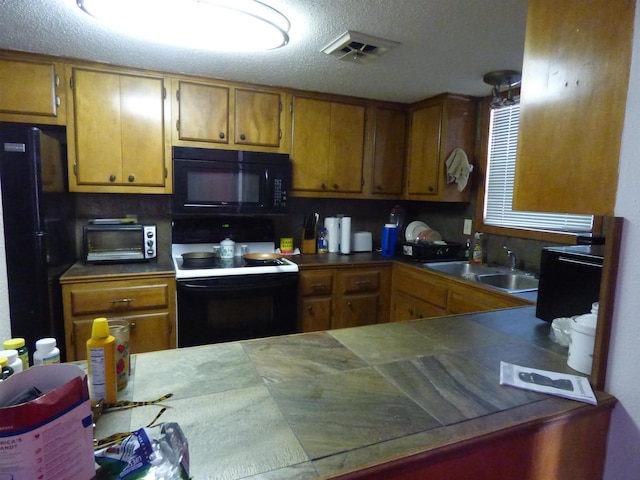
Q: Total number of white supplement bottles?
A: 2